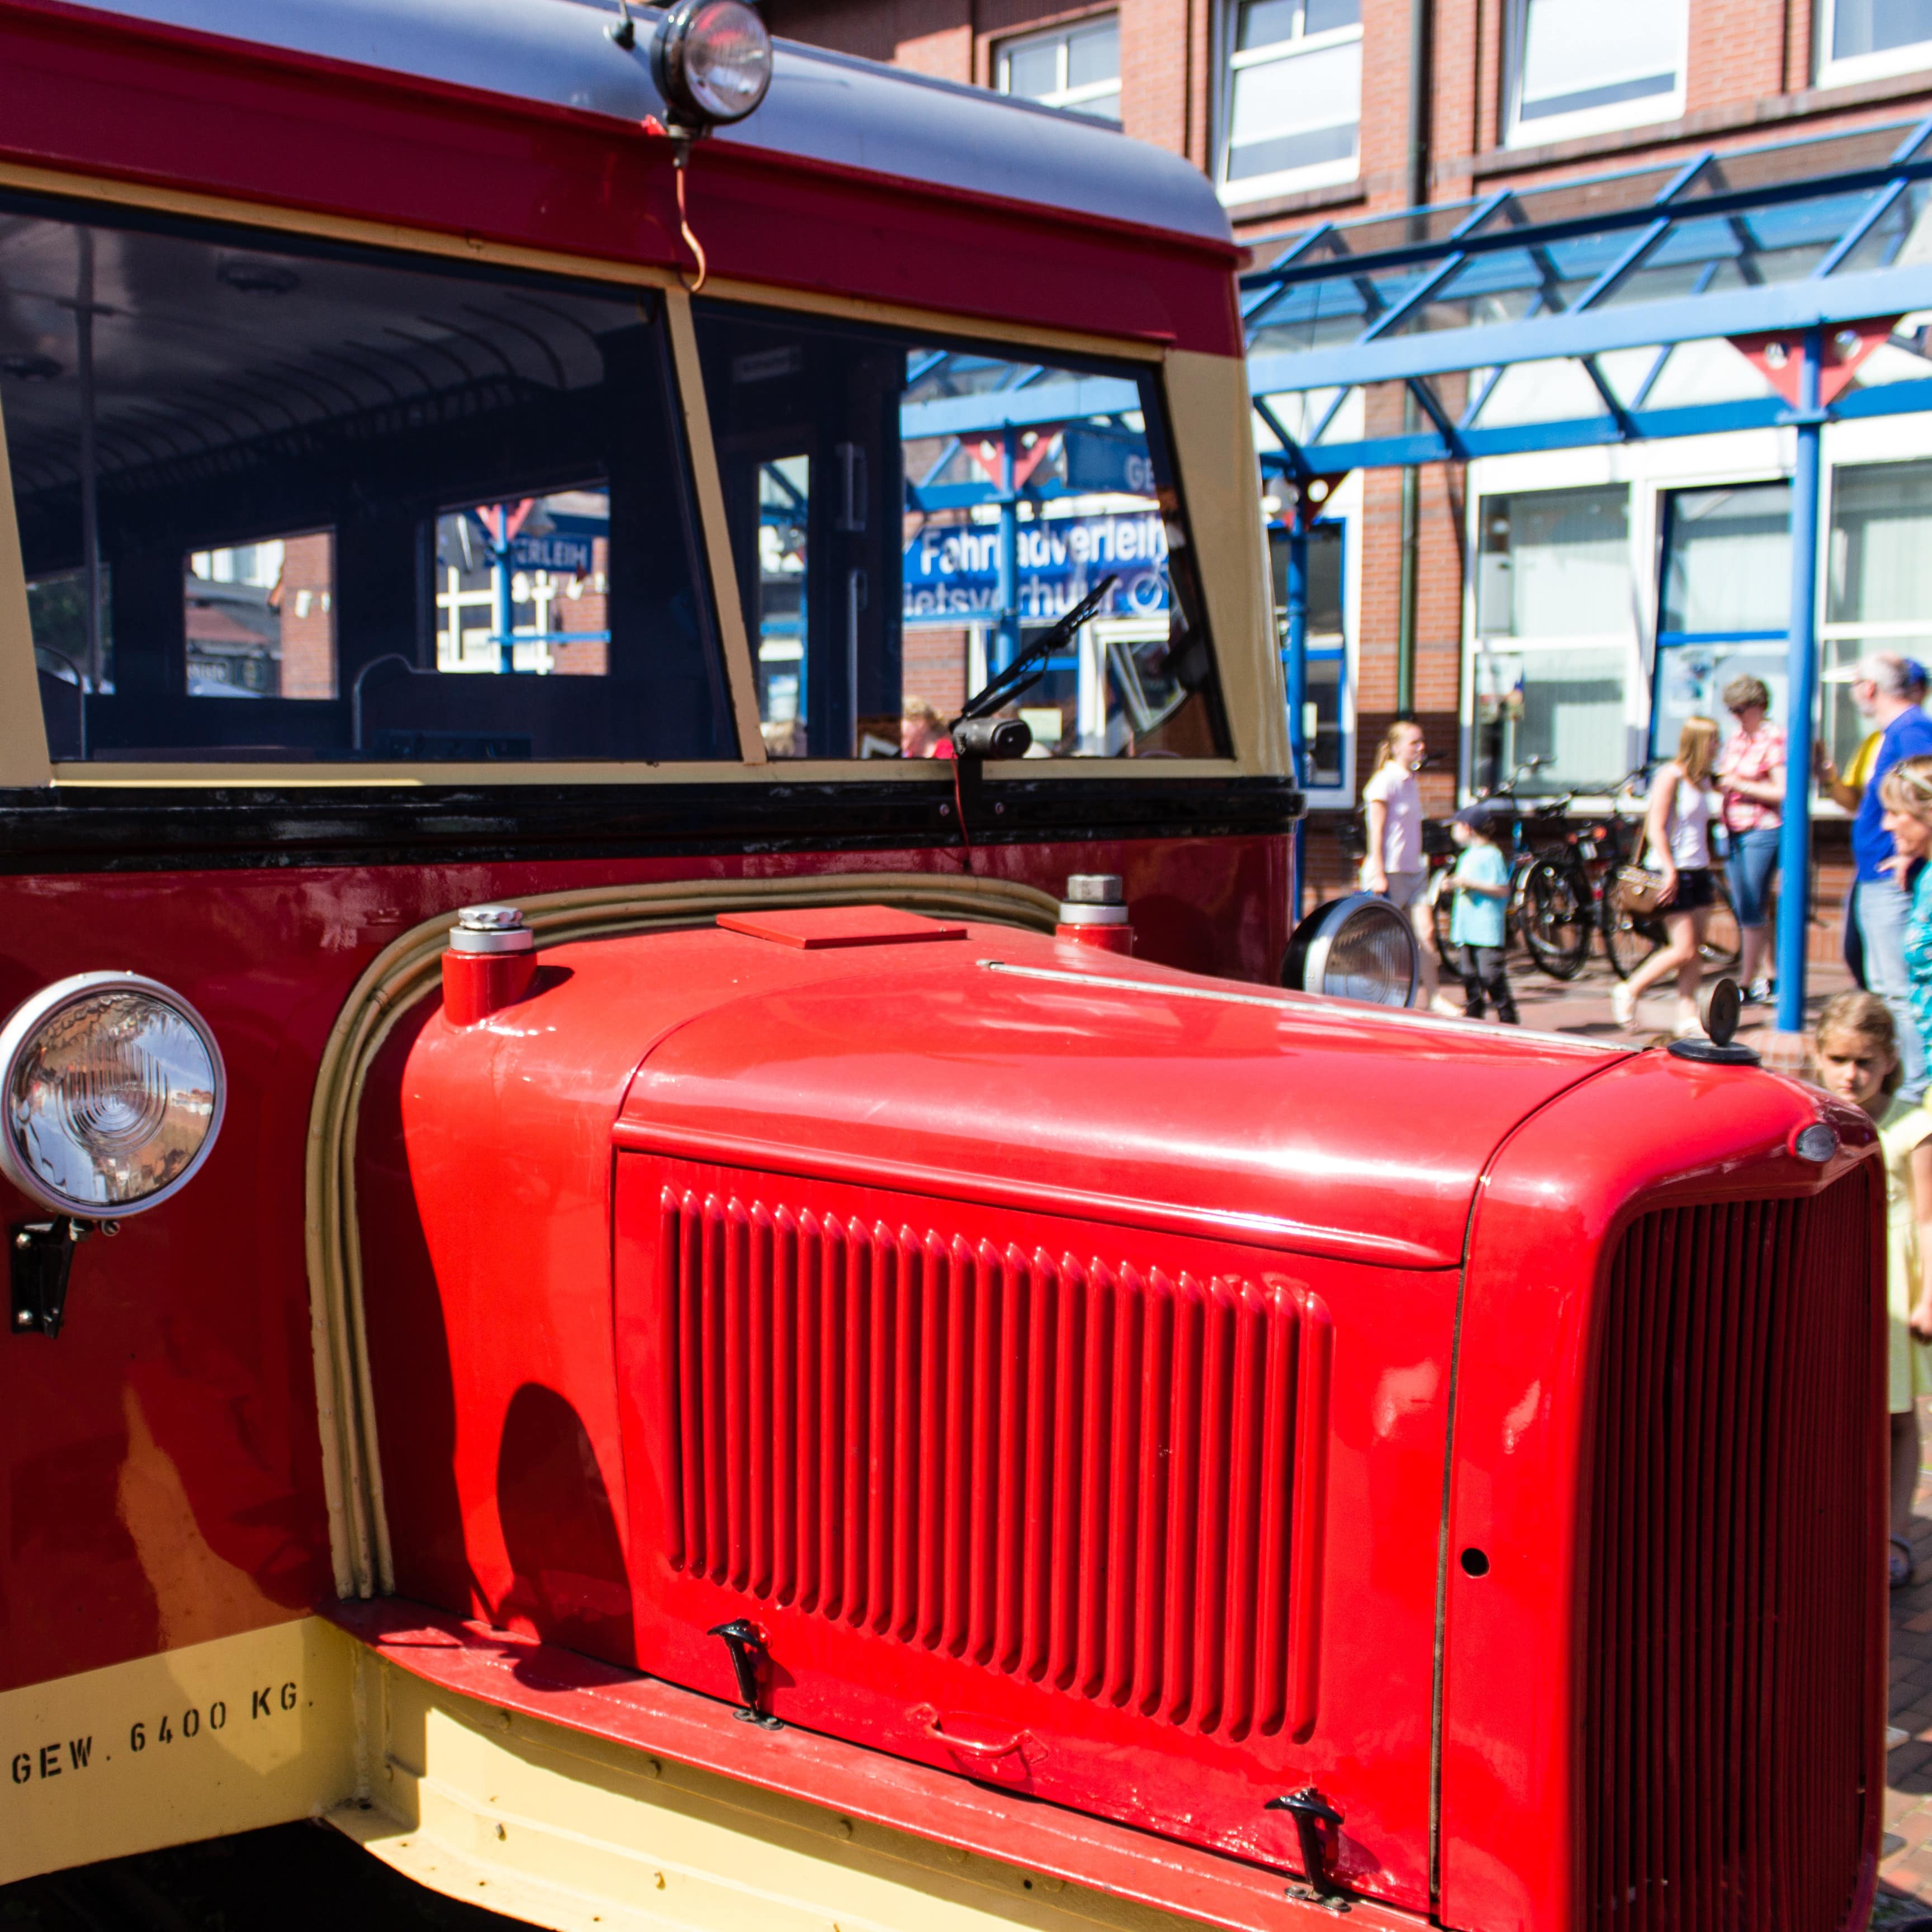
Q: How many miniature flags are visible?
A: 0